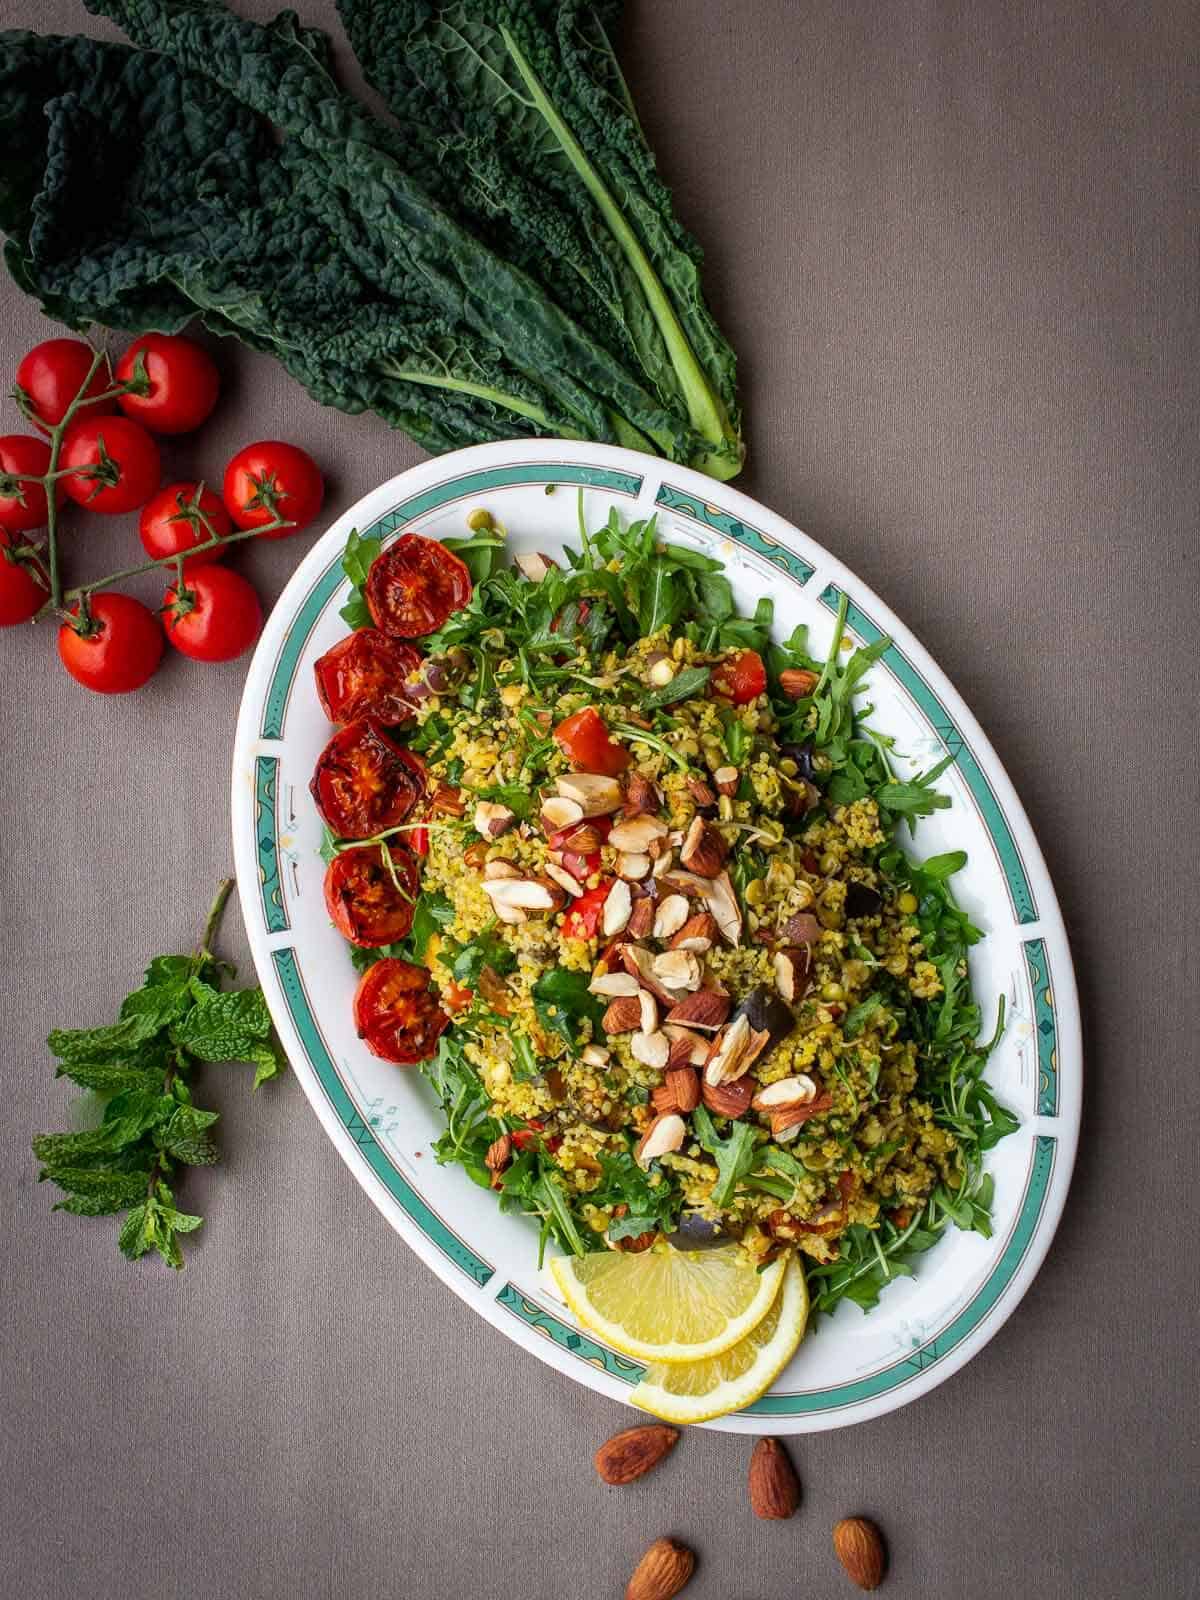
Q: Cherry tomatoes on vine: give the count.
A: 9